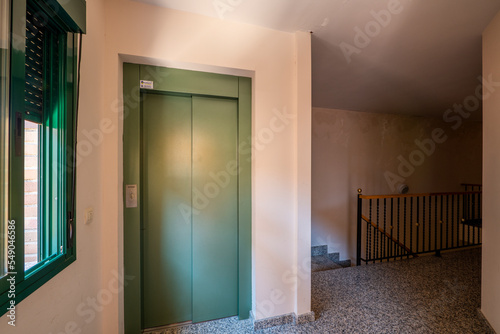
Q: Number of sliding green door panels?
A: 2